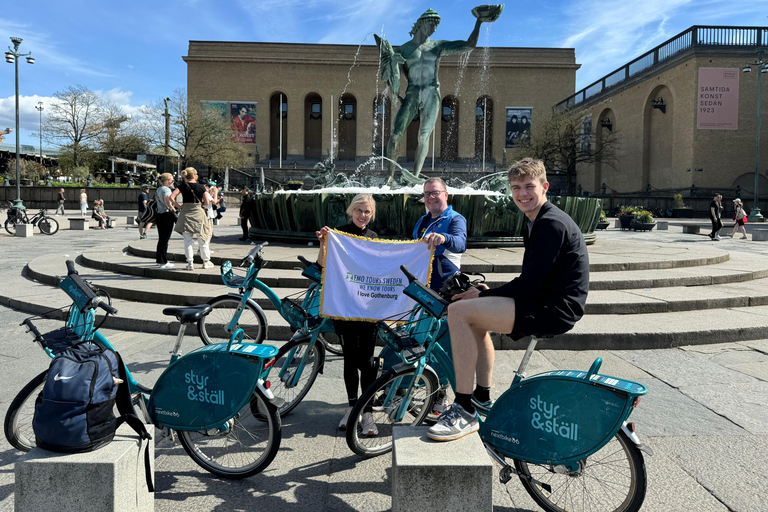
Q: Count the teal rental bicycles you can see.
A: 4